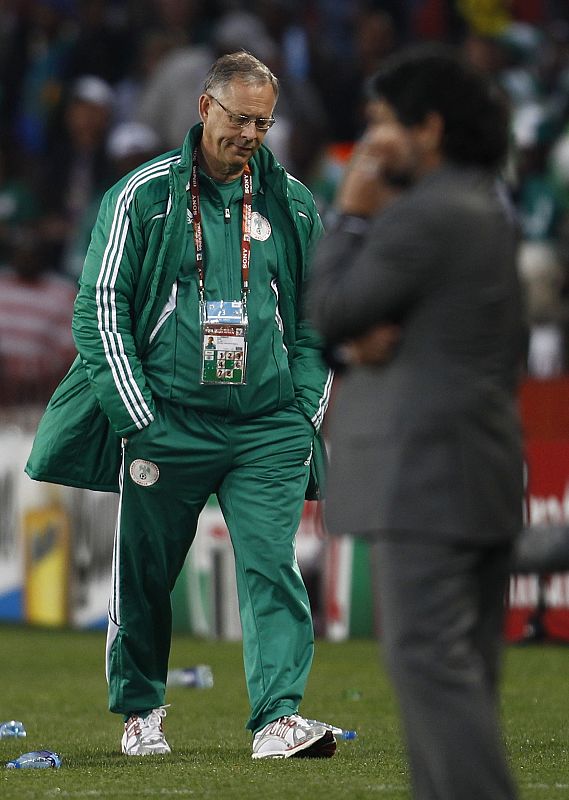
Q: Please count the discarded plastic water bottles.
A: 4